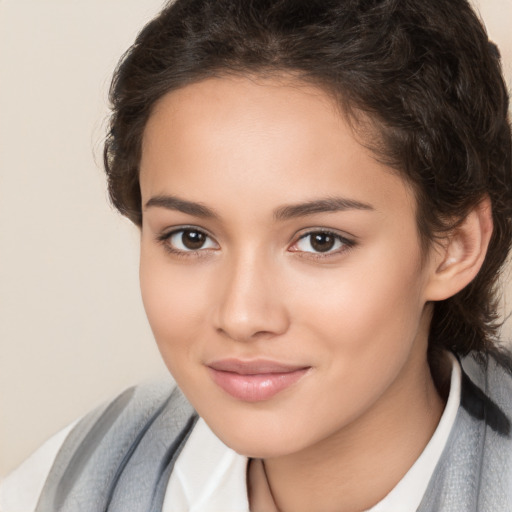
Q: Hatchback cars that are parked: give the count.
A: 0